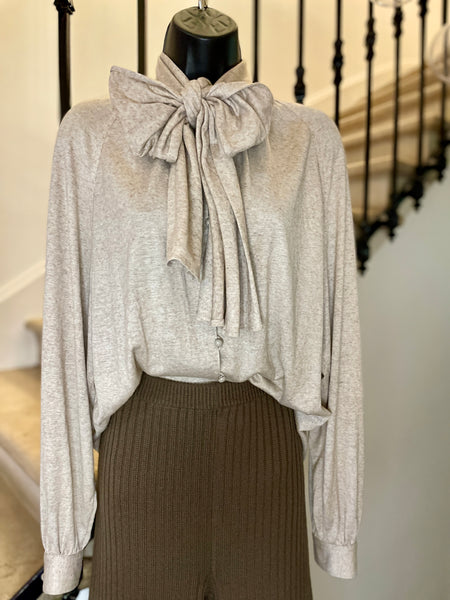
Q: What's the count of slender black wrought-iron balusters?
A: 9